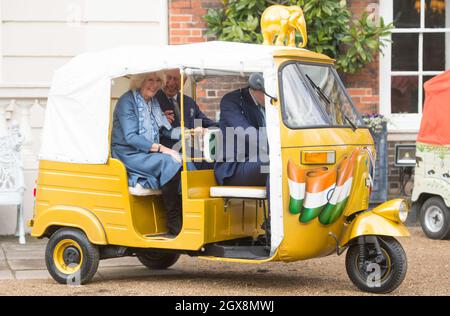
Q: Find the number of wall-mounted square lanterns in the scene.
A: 1